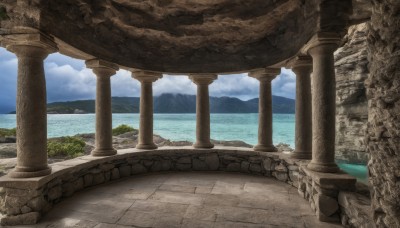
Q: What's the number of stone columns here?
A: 7